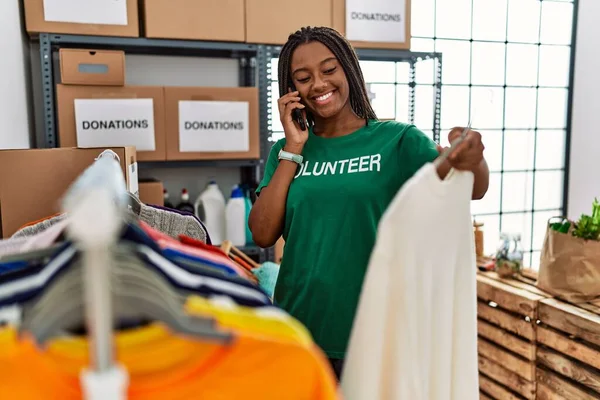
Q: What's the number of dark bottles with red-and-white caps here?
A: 2